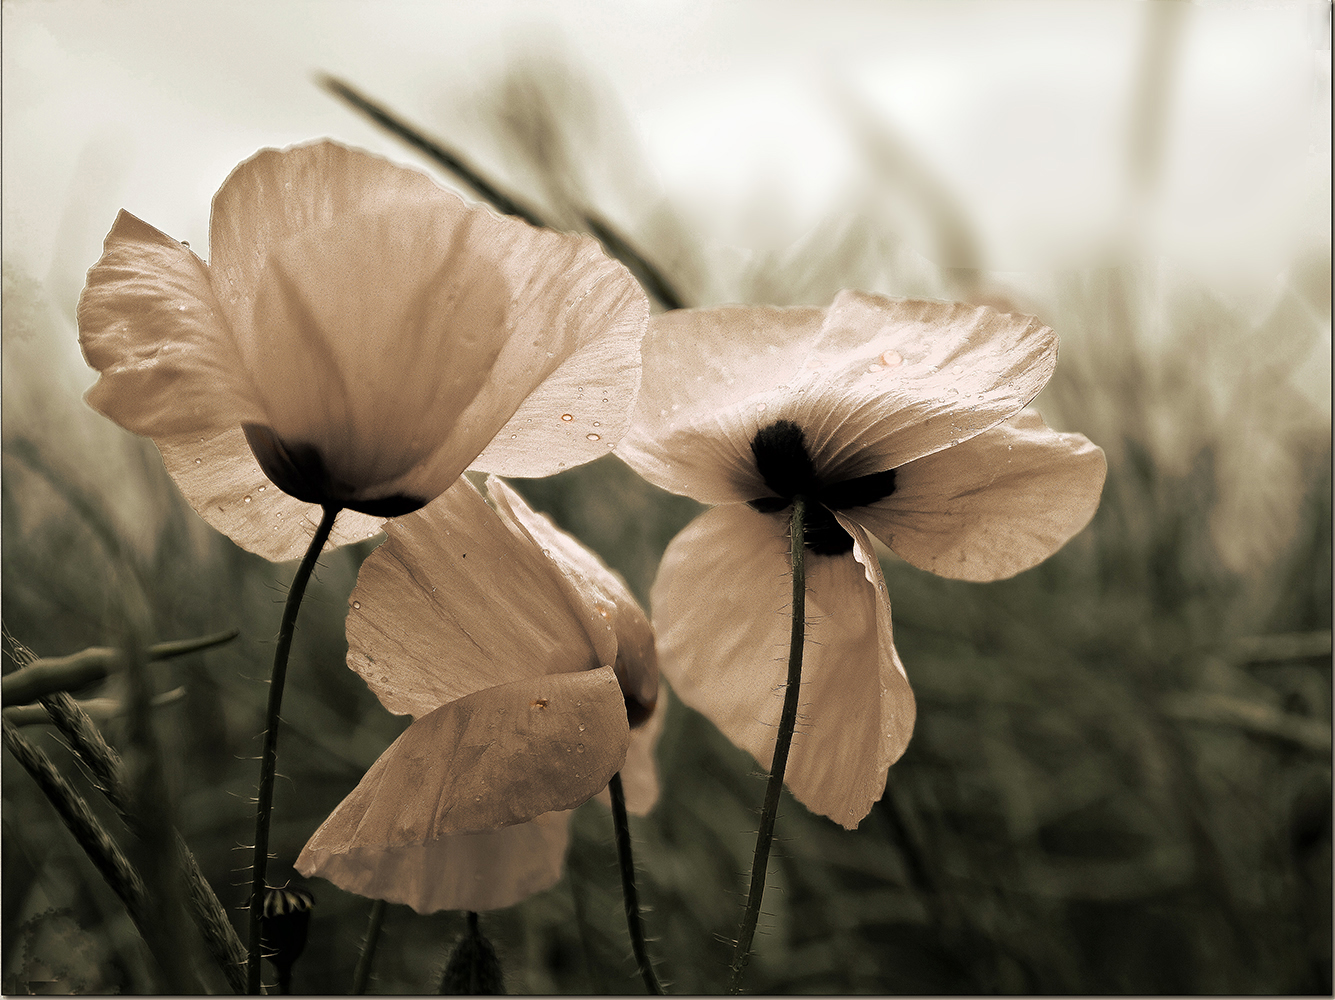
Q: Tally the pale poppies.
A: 3